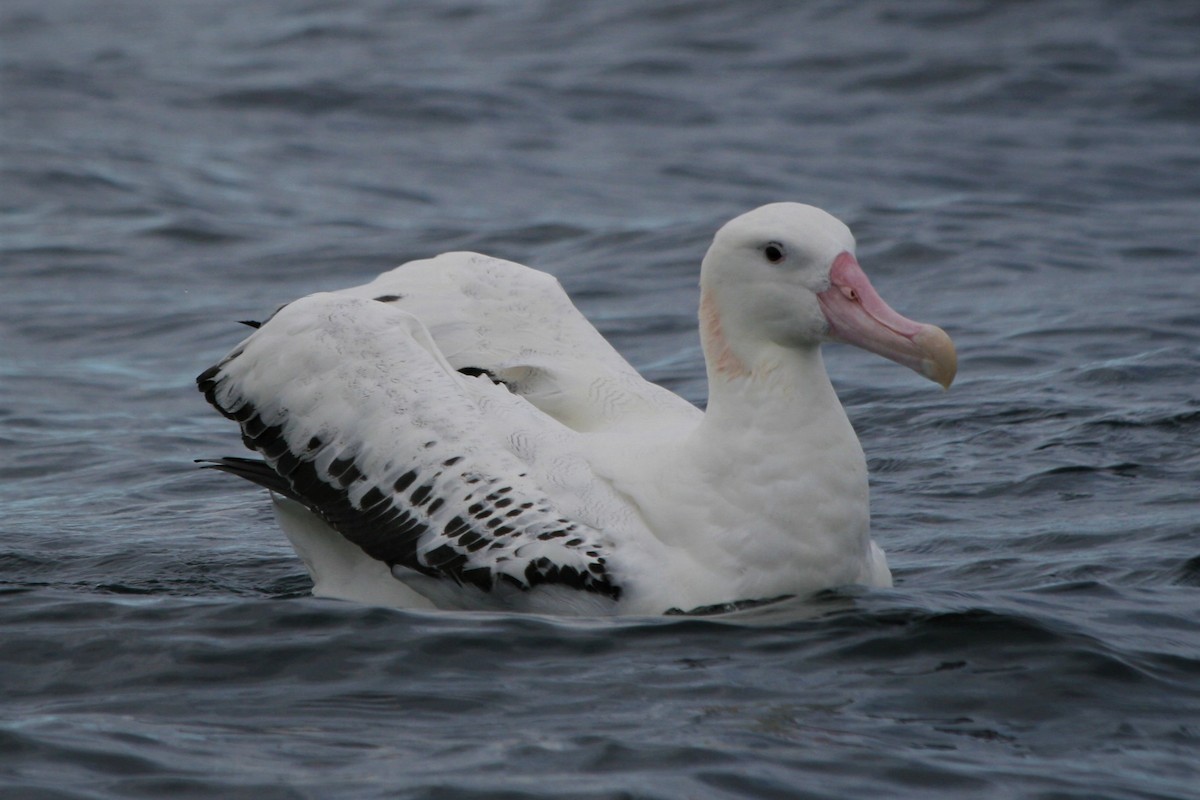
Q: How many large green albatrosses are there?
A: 0